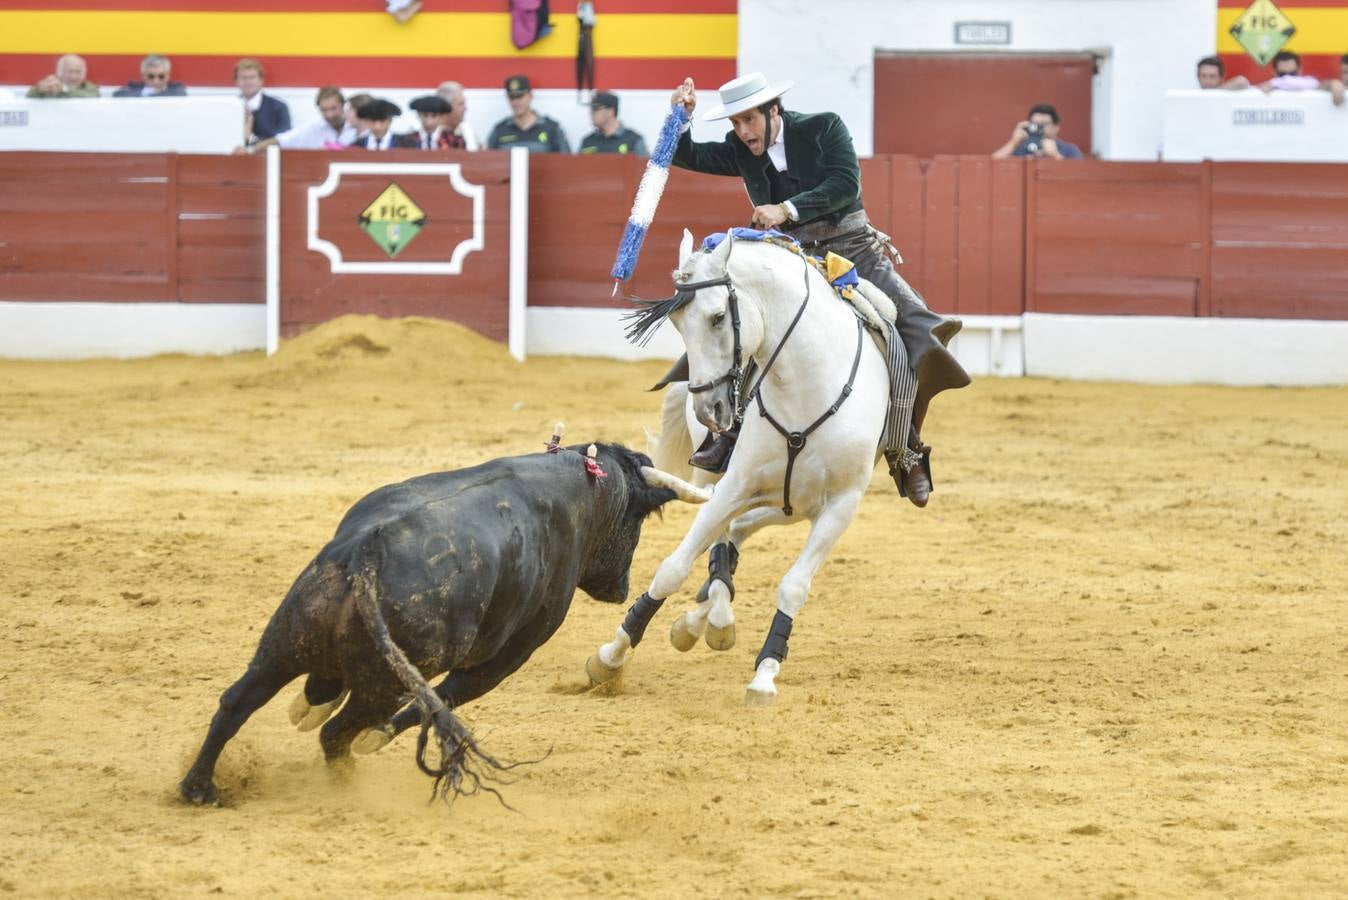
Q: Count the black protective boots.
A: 4